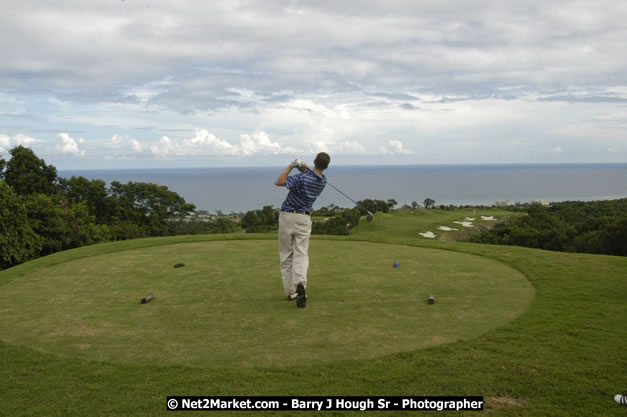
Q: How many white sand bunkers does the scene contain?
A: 5